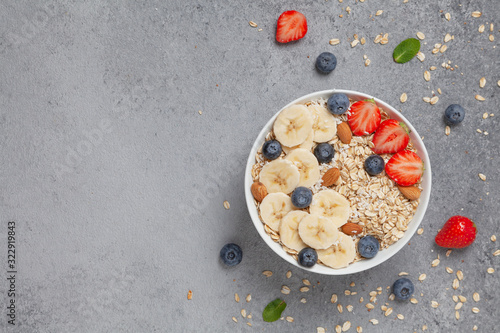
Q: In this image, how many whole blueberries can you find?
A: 11